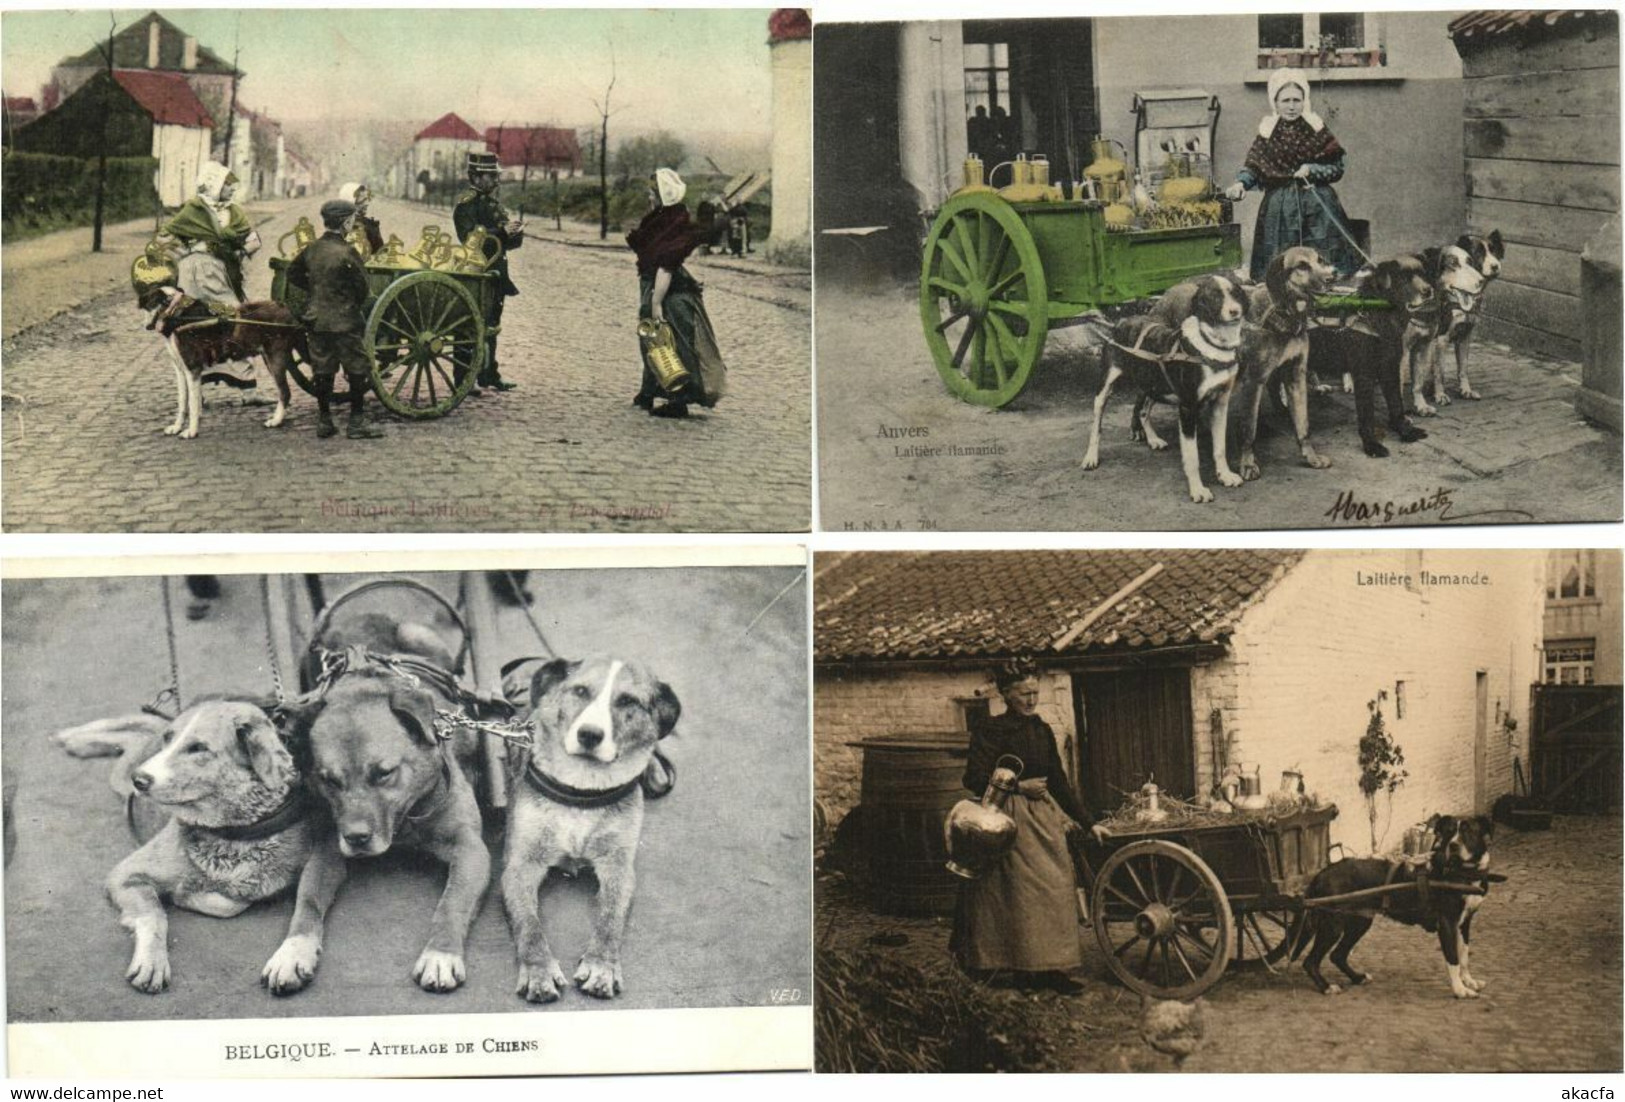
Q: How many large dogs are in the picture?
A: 10